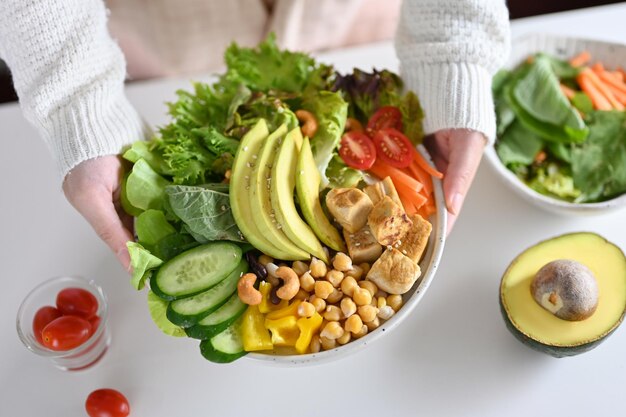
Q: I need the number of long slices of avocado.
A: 4